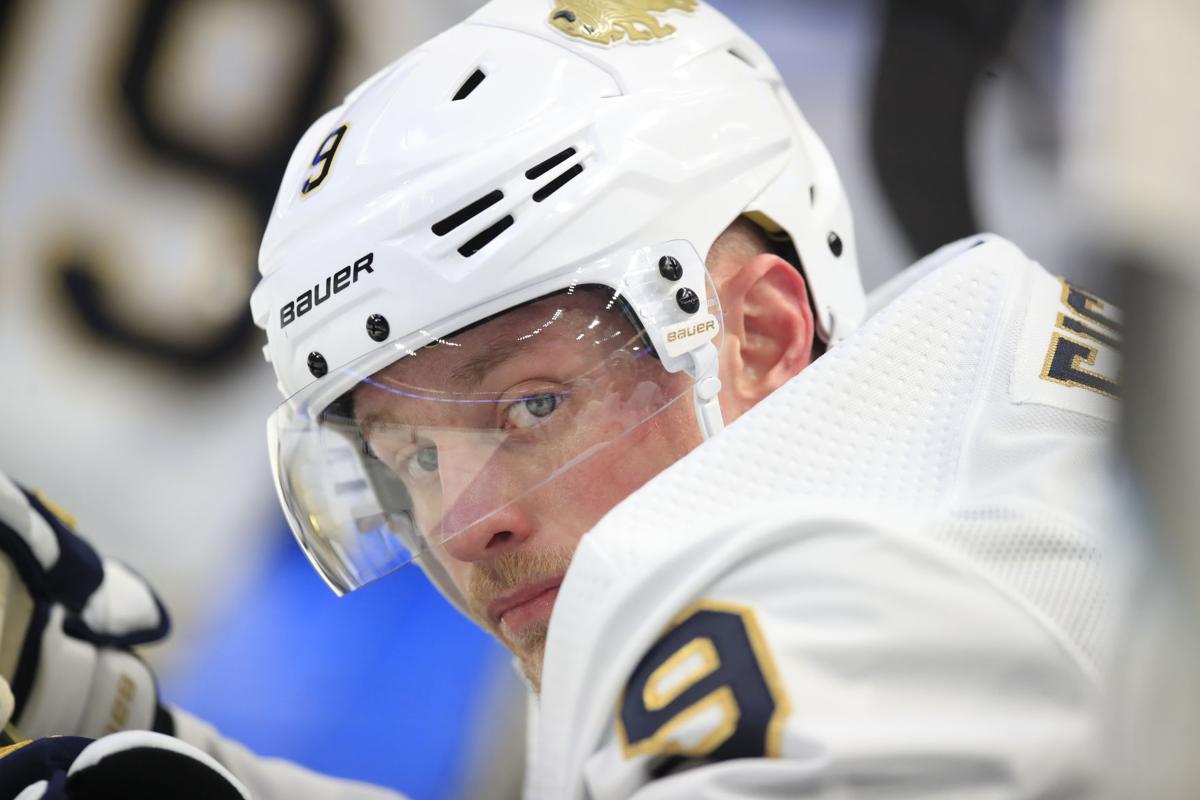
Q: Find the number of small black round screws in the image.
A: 5